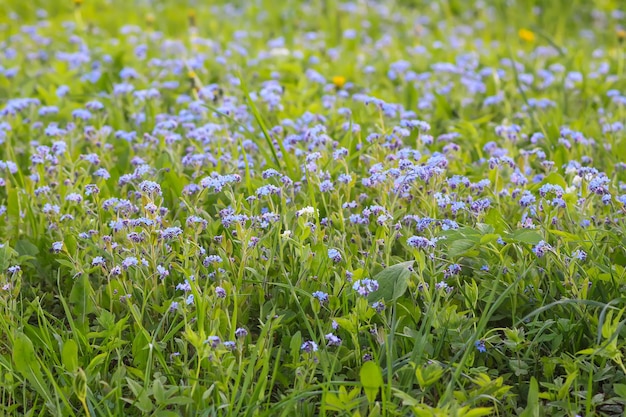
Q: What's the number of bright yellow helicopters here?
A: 0